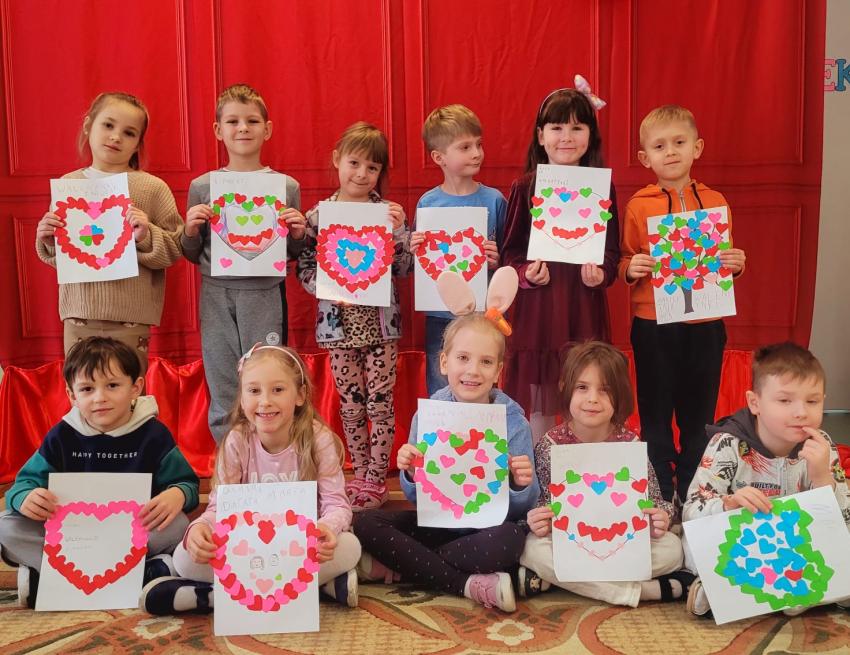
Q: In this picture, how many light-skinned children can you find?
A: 11